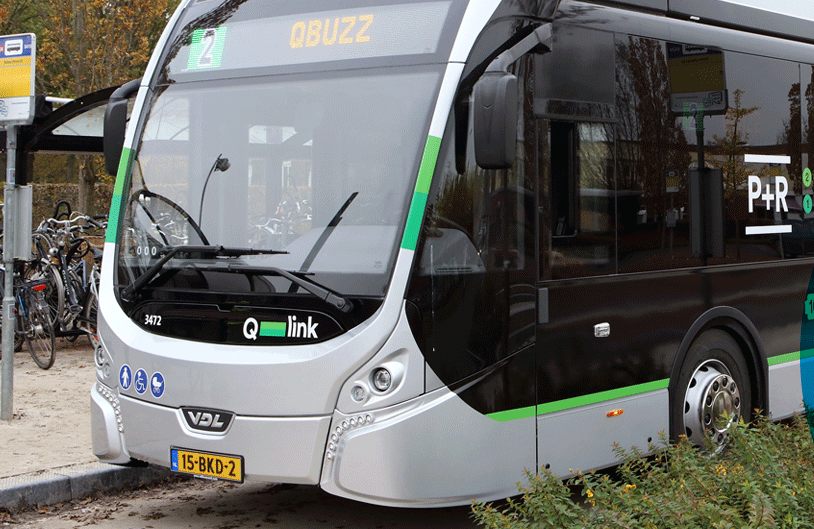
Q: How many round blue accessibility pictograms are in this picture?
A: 3